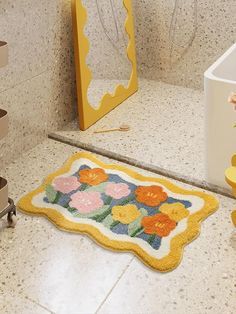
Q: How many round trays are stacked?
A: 3